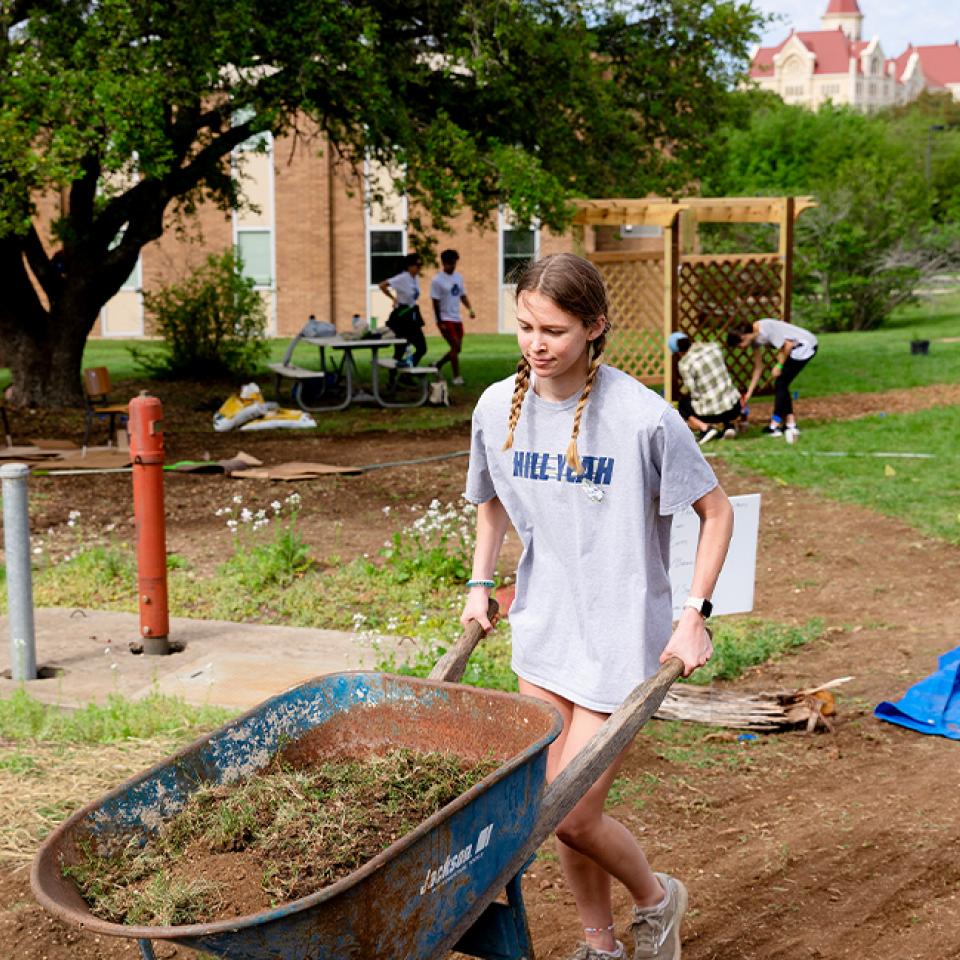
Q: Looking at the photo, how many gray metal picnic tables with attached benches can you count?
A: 1